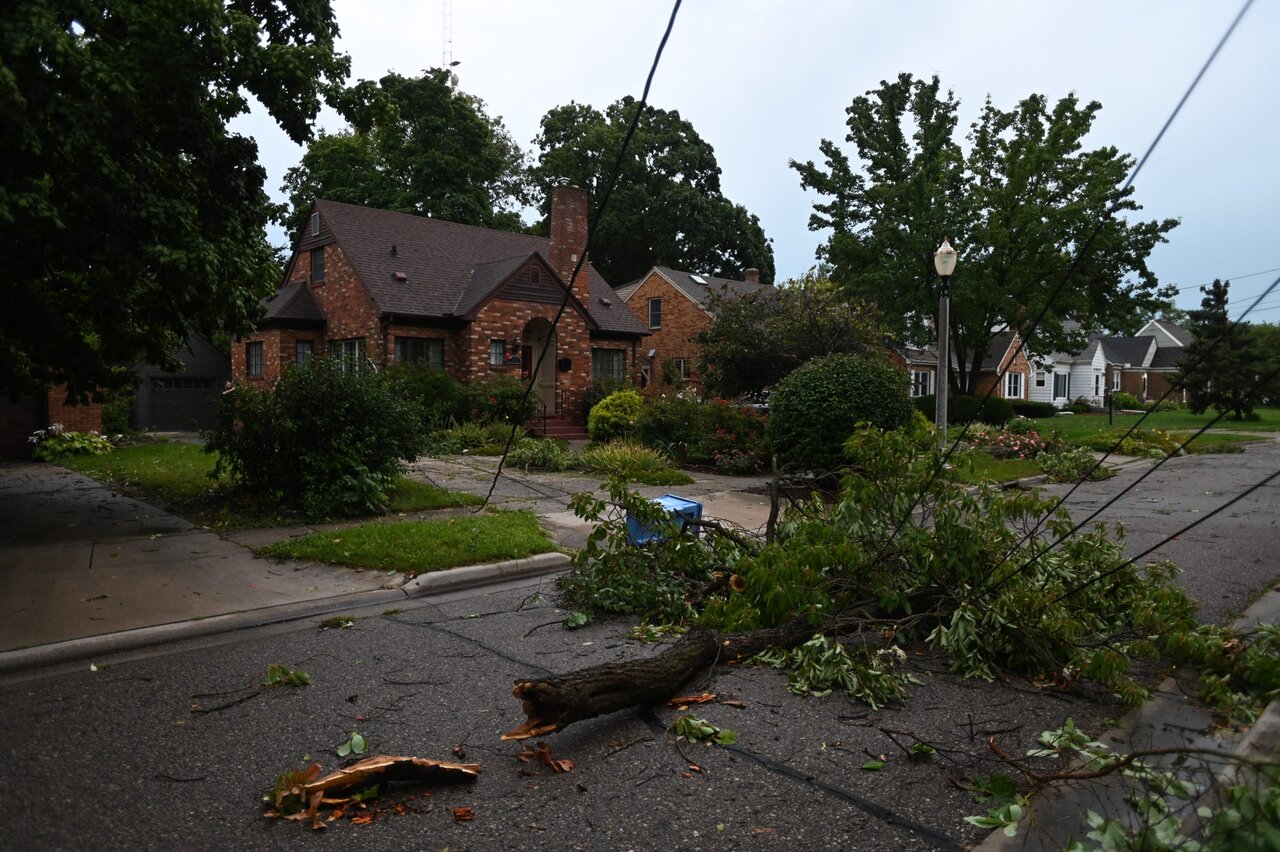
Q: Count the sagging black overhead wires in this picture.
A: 5